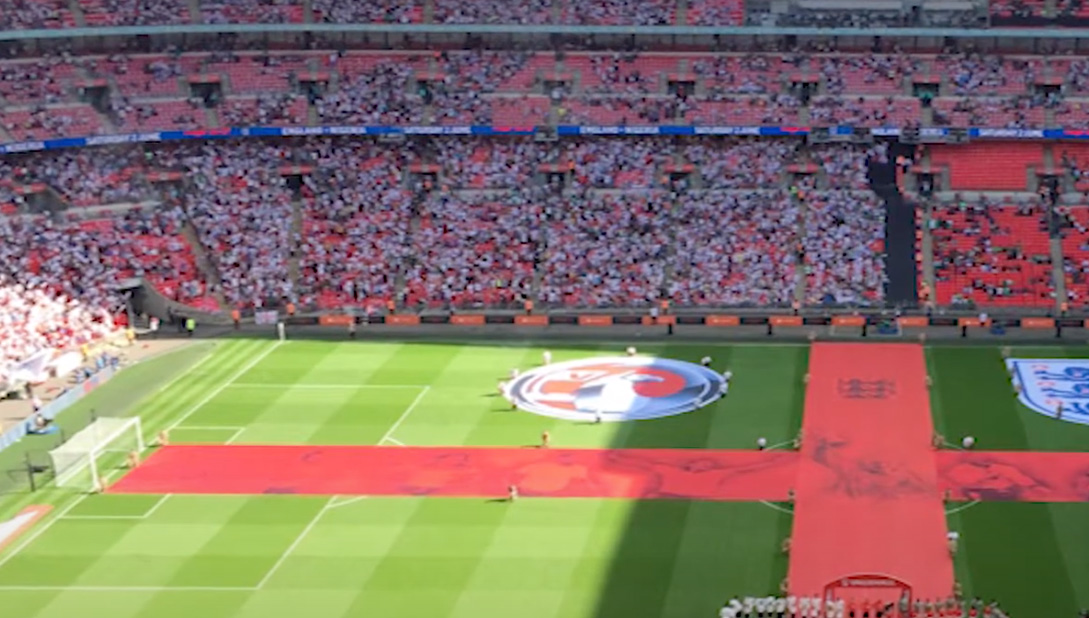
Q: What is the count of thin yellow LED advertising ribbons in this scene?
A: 0